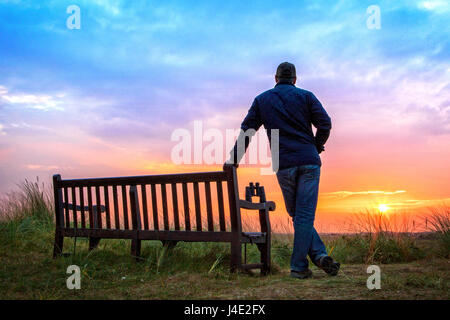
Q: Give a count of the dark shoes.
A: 2